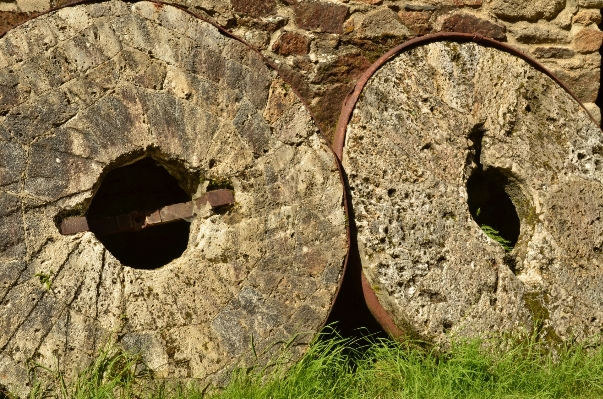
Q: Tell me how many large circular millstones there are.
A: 2